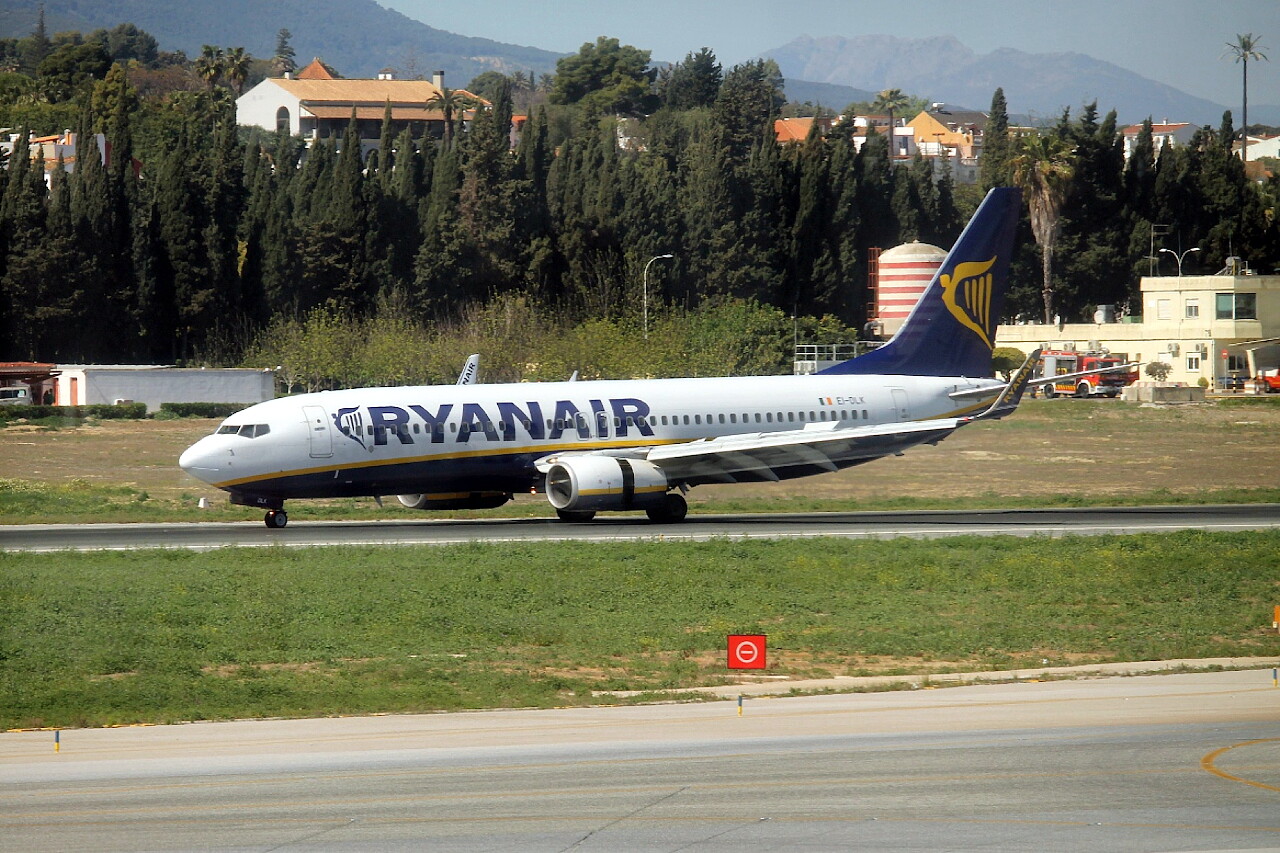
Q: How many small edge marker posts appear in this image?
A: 3